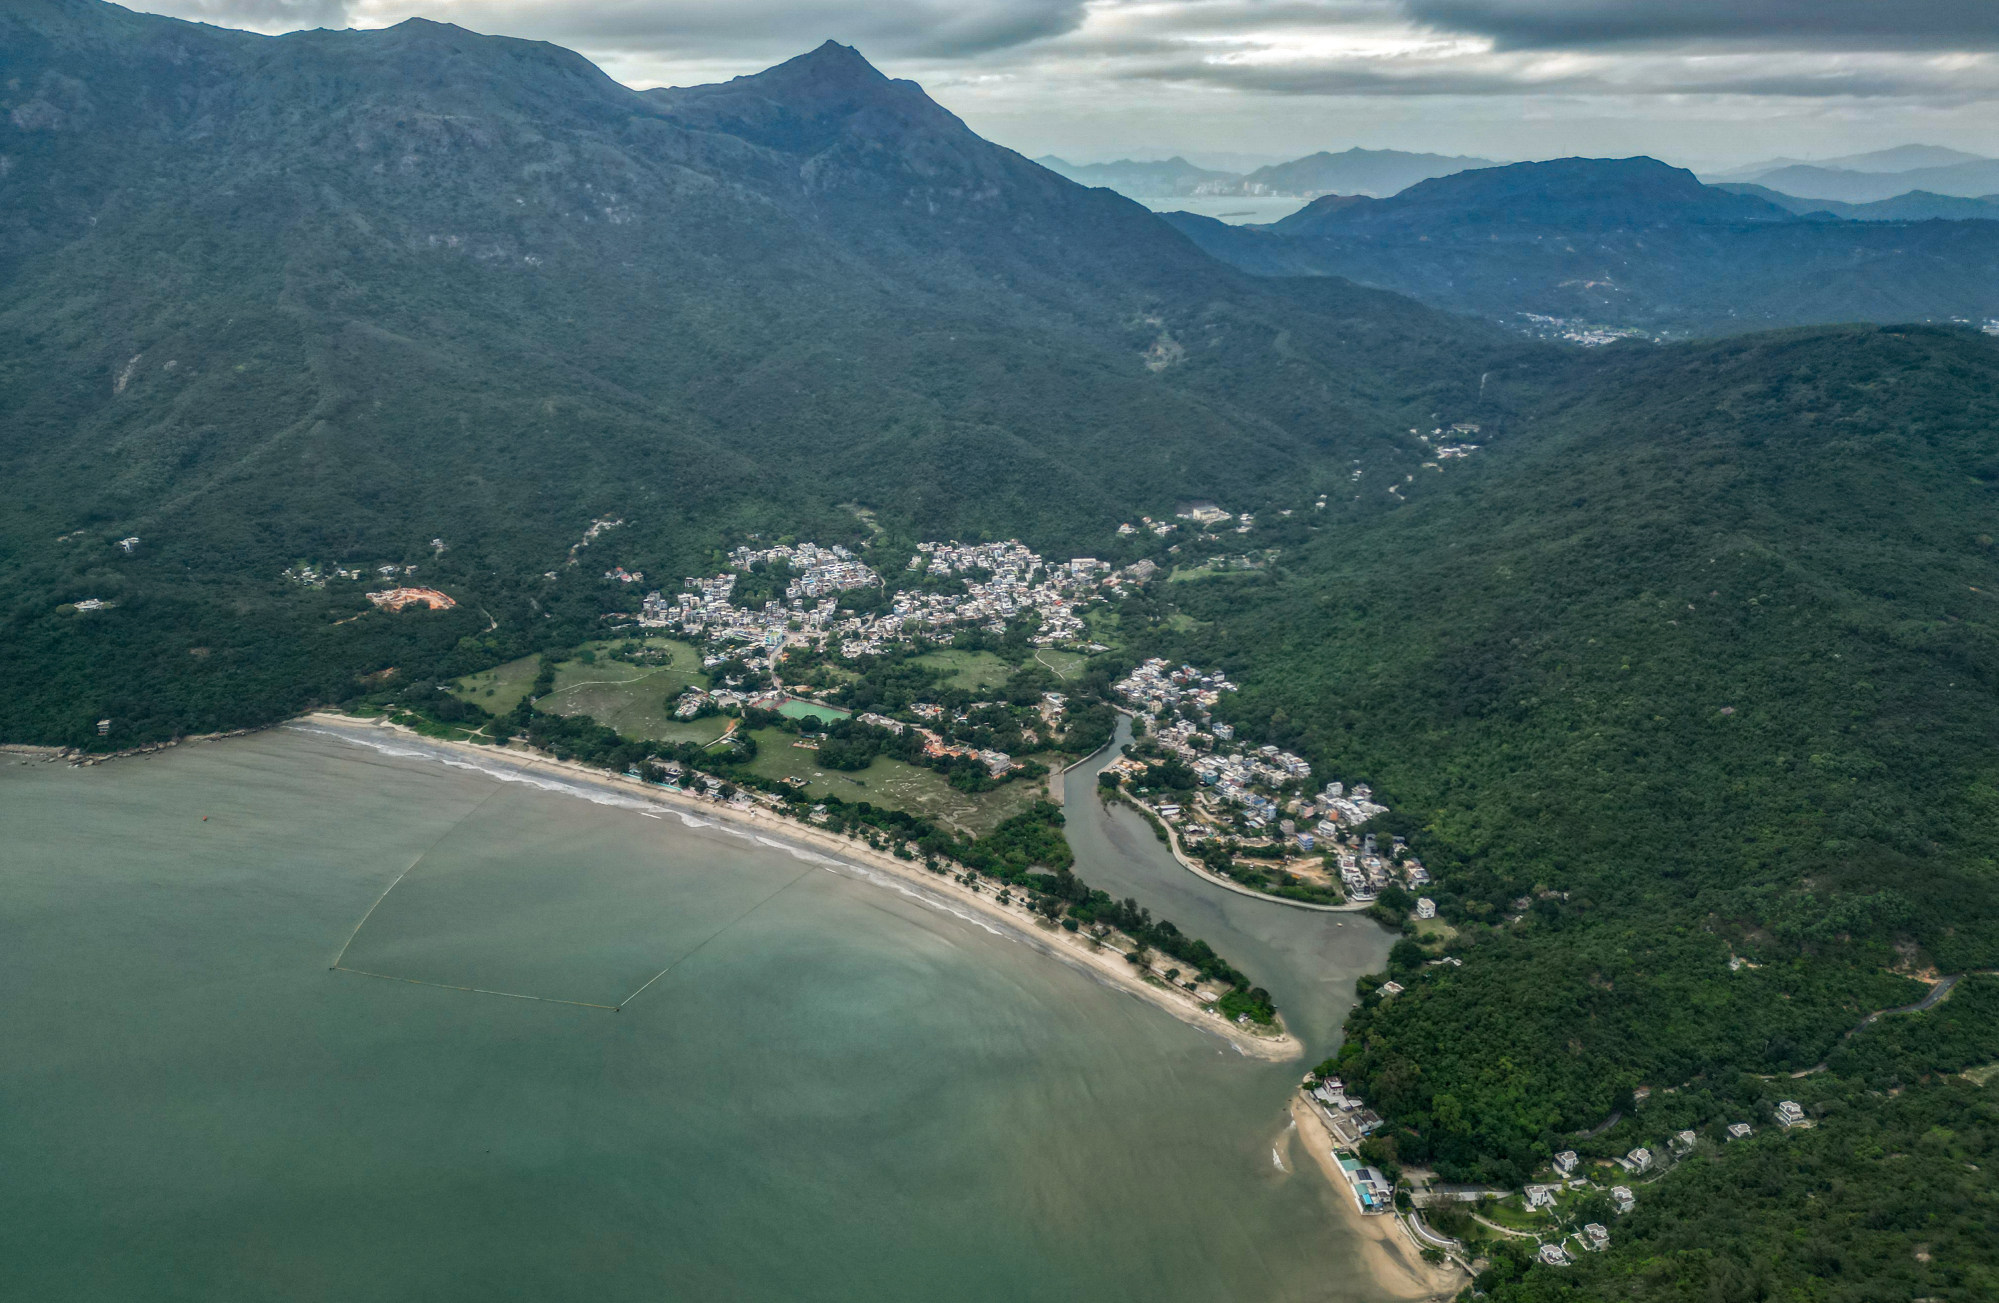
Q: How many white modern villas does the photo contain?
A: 9